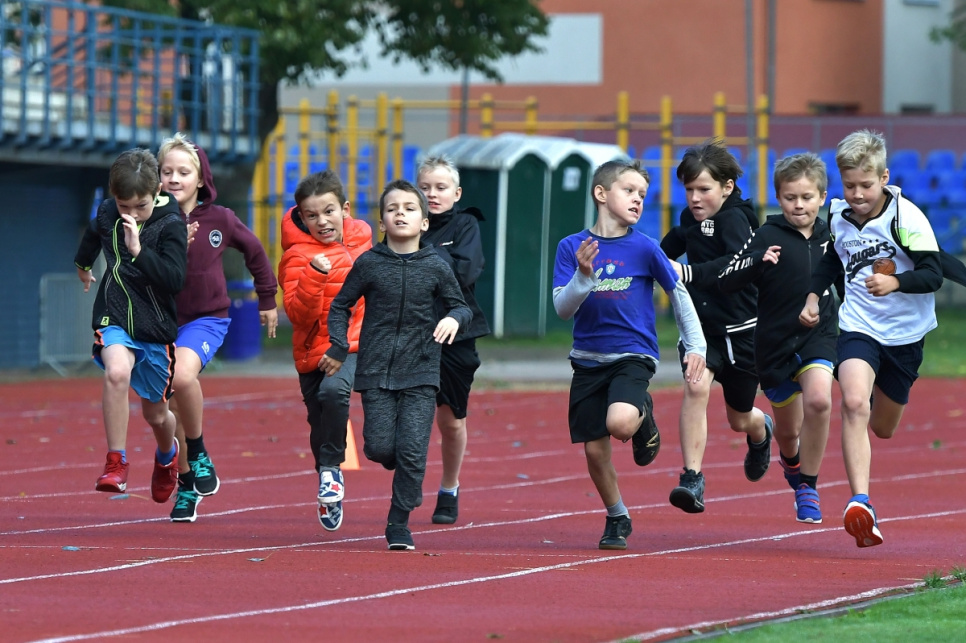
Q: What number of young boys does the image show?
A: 9